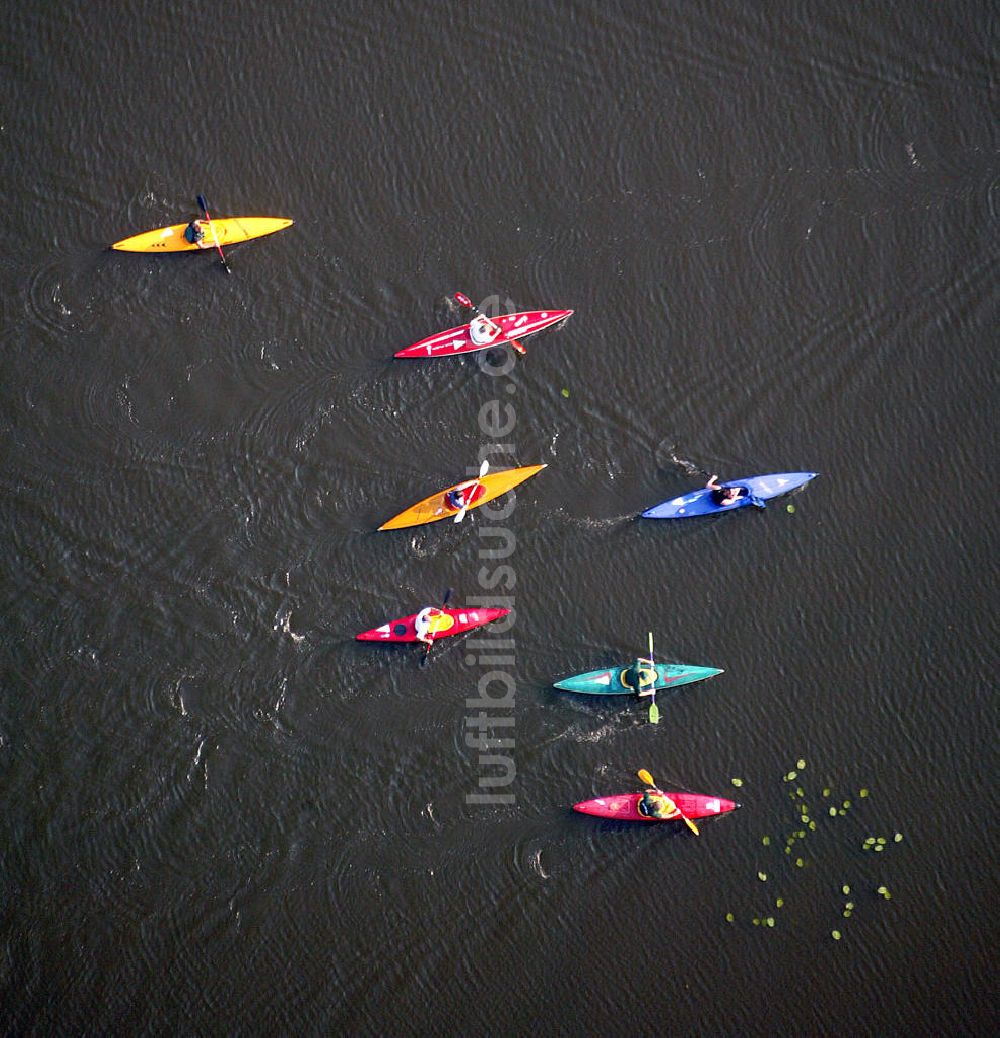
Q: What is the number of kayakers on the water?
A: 7